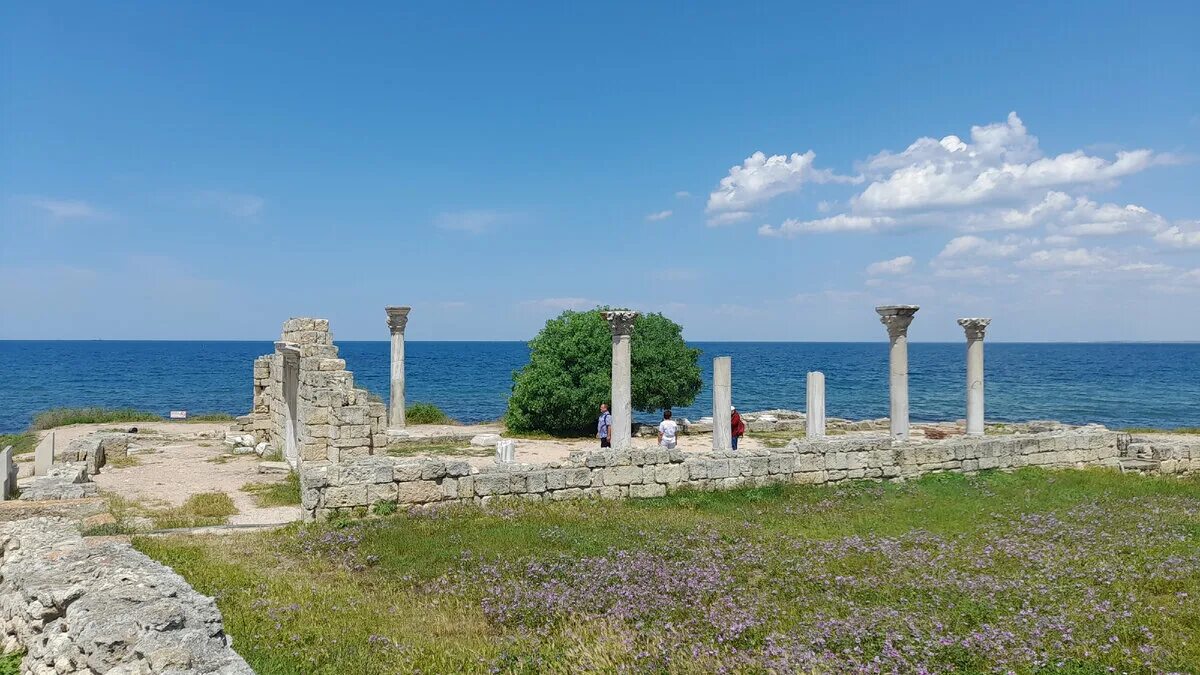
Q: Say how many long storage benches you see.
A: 0